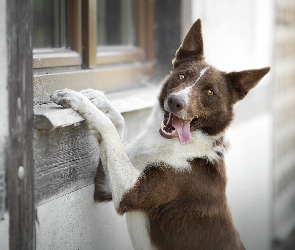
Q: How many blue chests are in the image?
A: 0